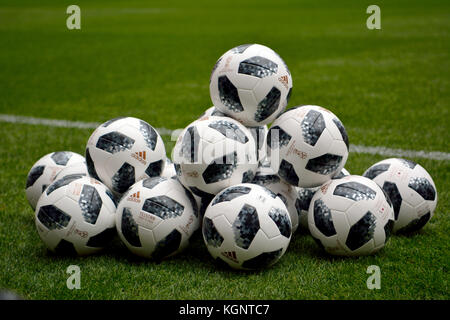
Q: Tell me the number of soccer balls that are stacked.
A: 14